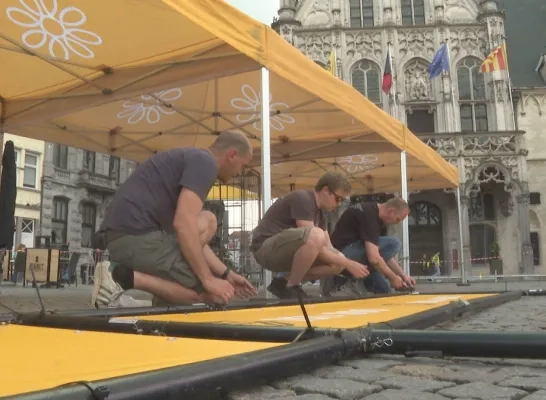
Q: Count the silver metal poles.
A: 3